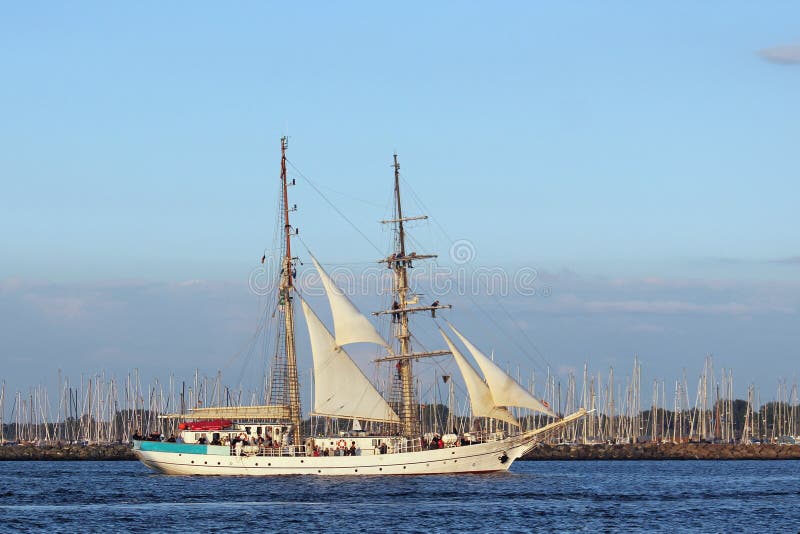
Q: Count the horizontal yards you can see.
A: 4